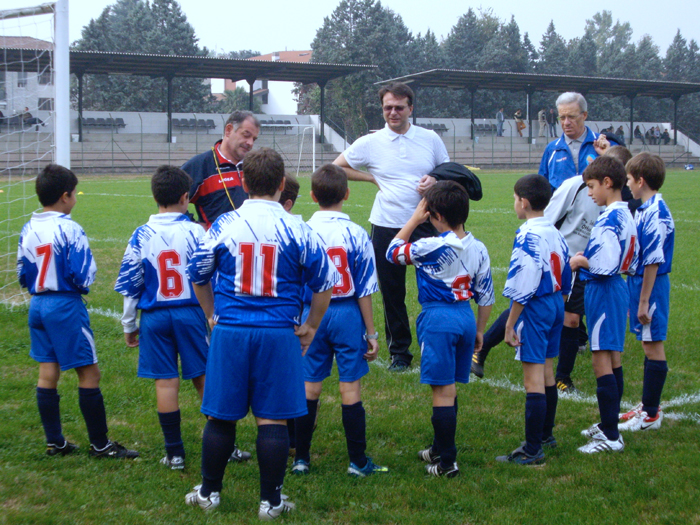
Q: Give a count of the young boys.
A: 10